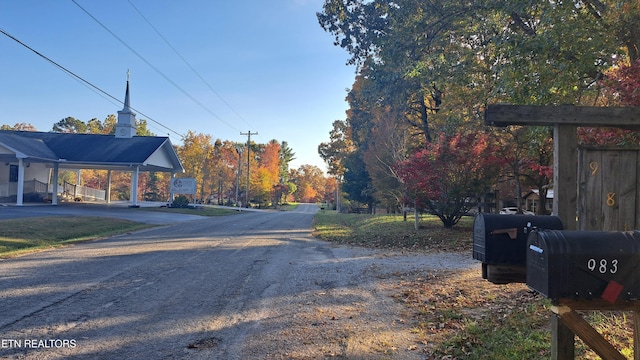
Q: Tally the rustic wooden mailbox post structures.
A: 1